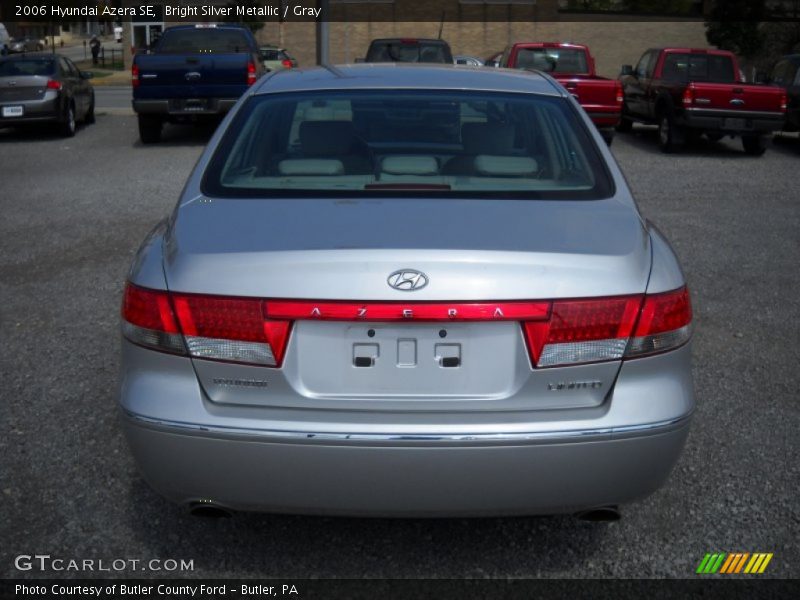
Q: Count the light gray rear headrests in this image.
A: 3